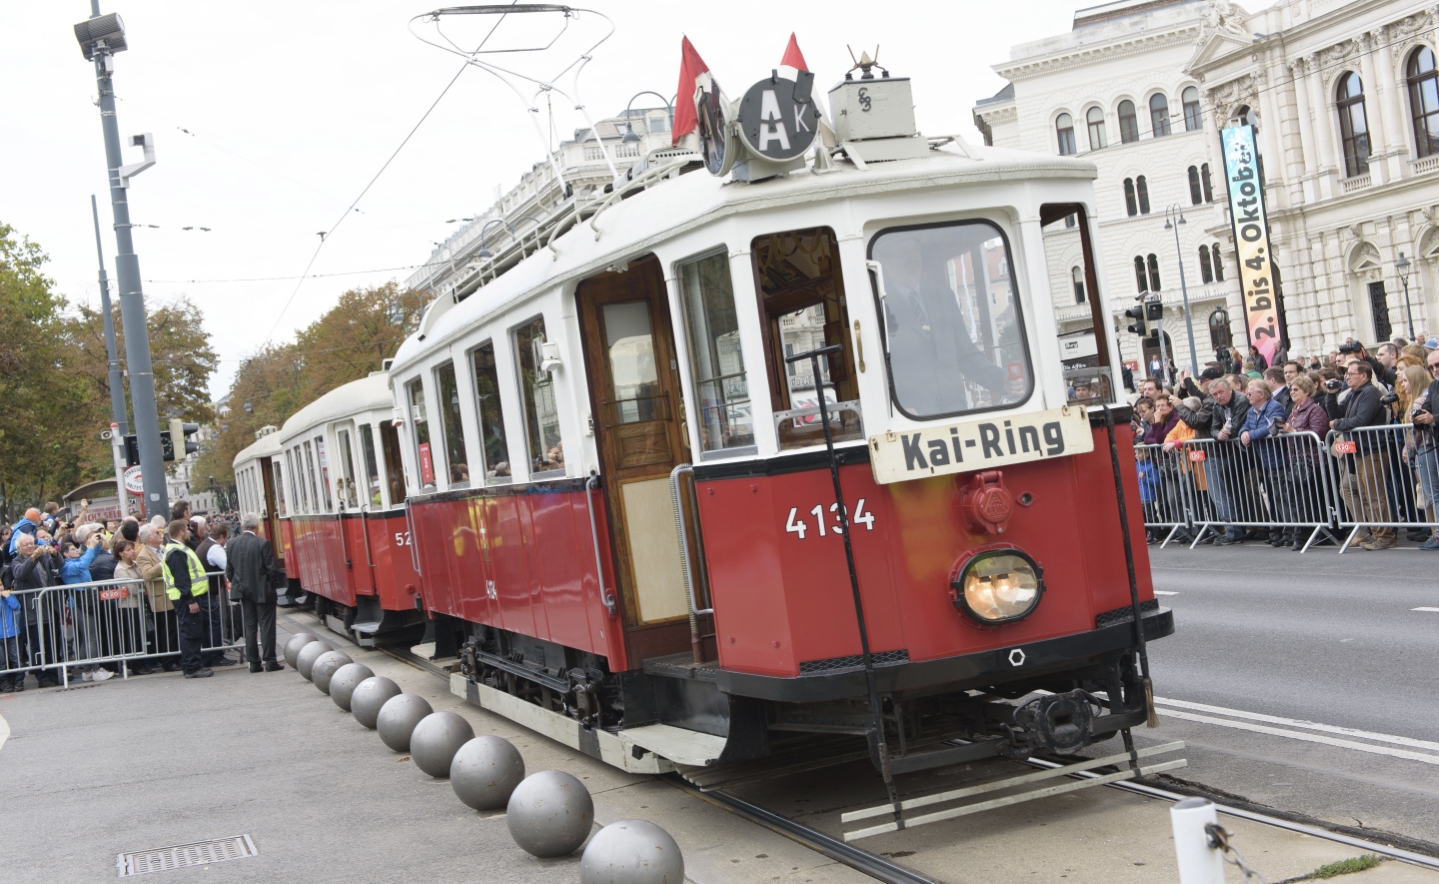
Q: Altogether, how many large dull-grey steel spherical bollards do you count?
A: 10